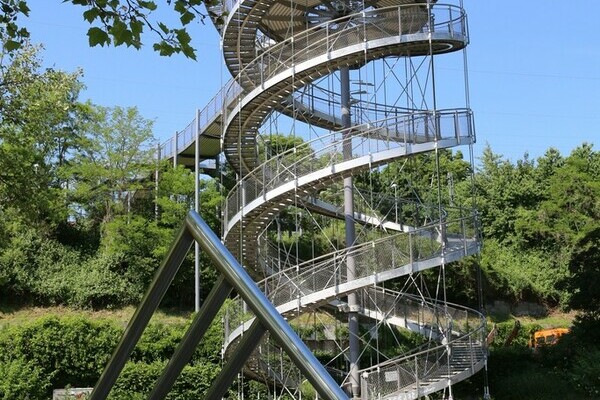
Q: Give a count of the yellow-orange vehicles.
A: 1